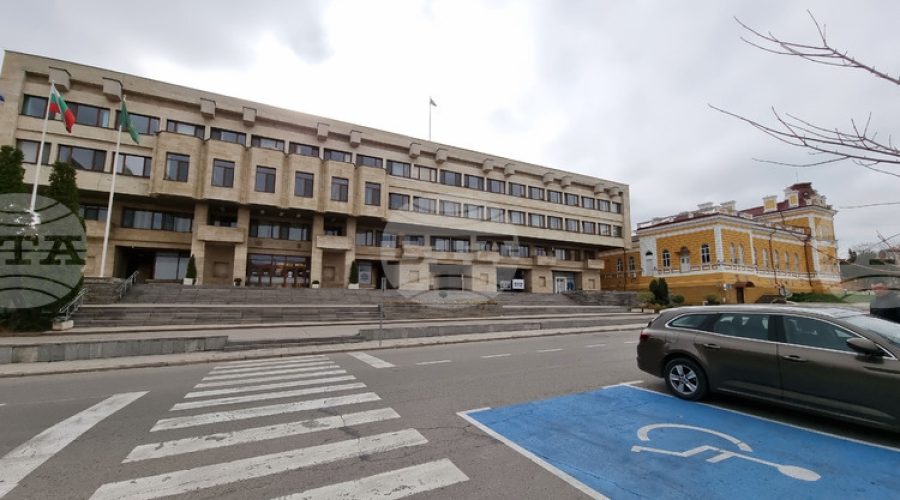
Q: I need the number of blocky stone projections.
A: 14